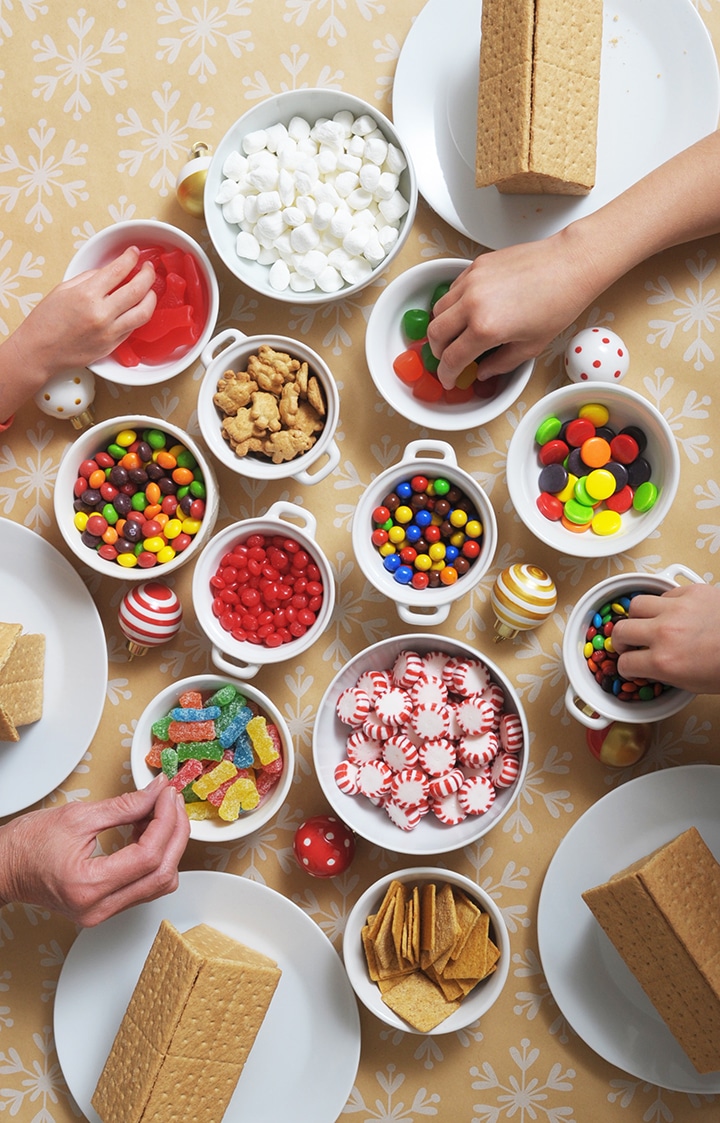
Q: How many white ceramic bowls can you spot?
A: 12